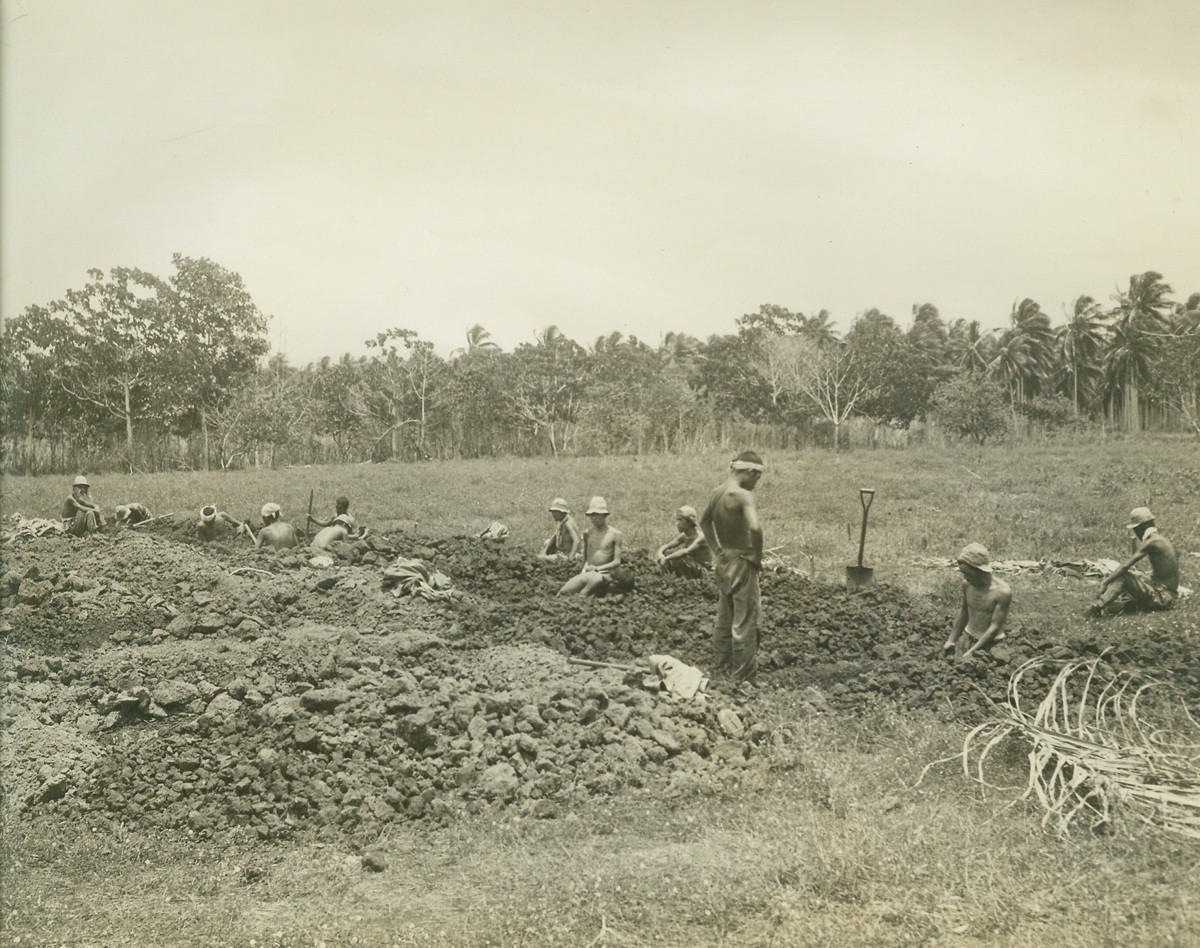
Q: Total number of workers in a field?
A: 12